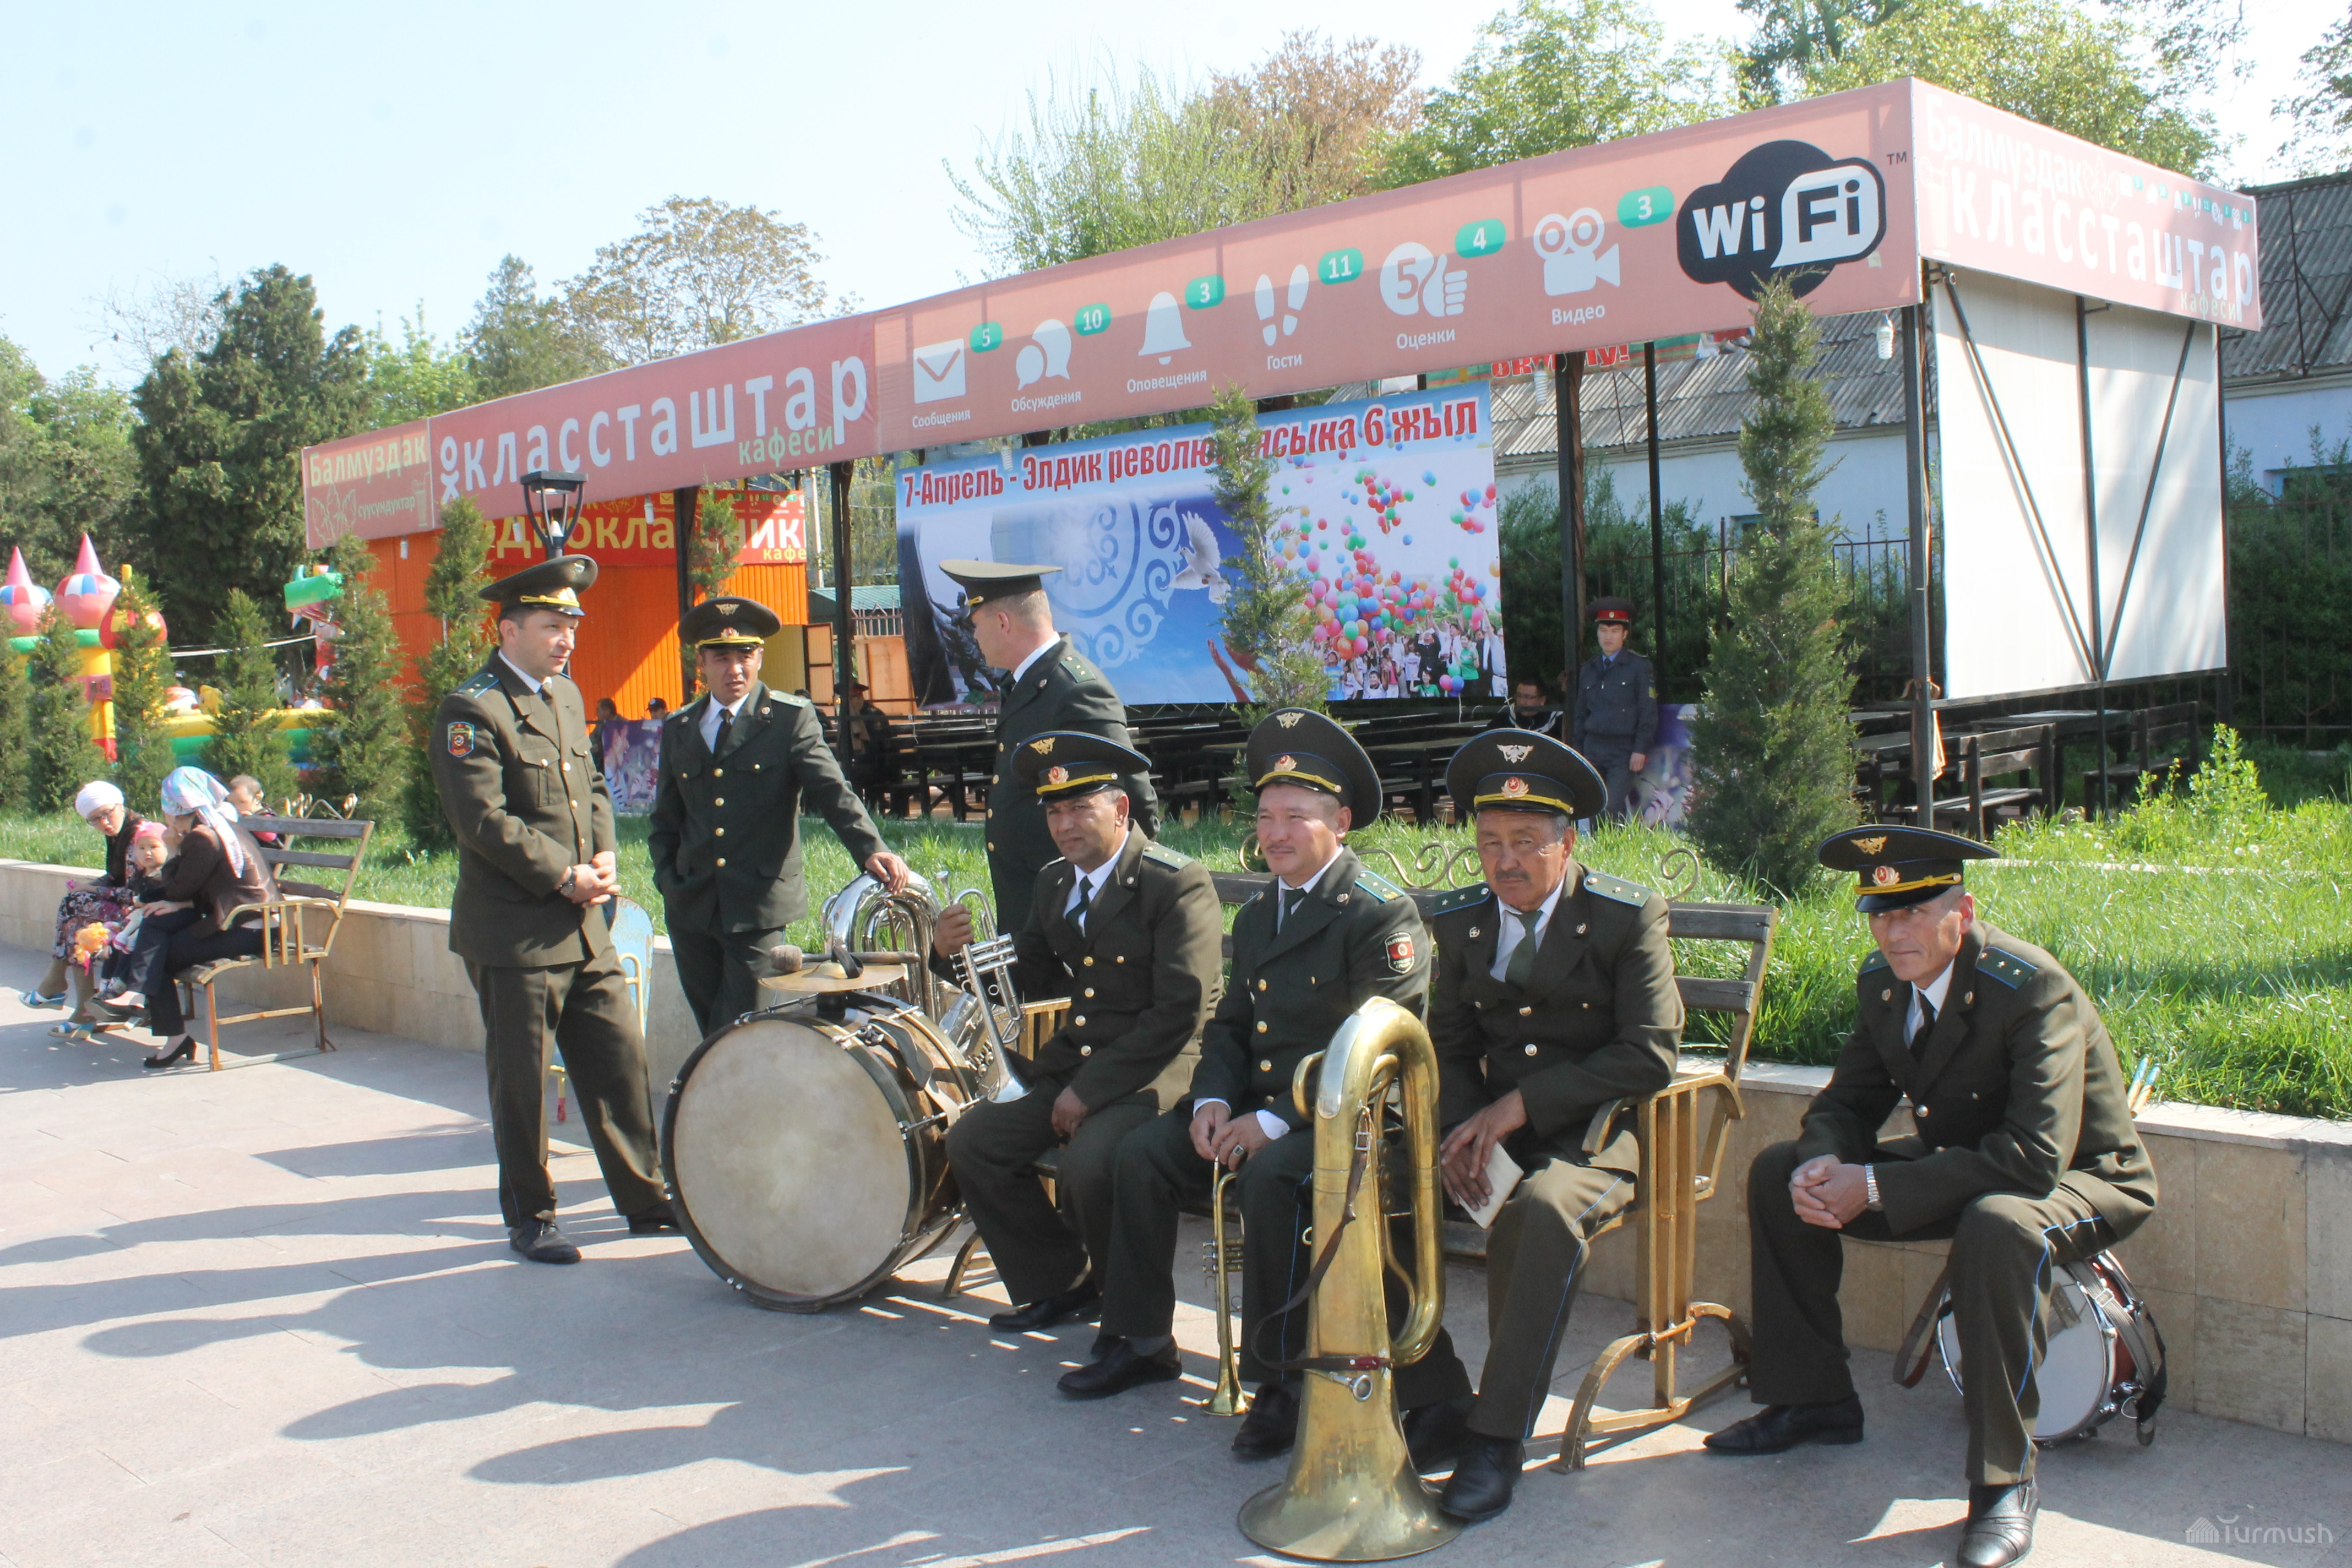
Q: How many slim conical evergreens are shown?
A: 9